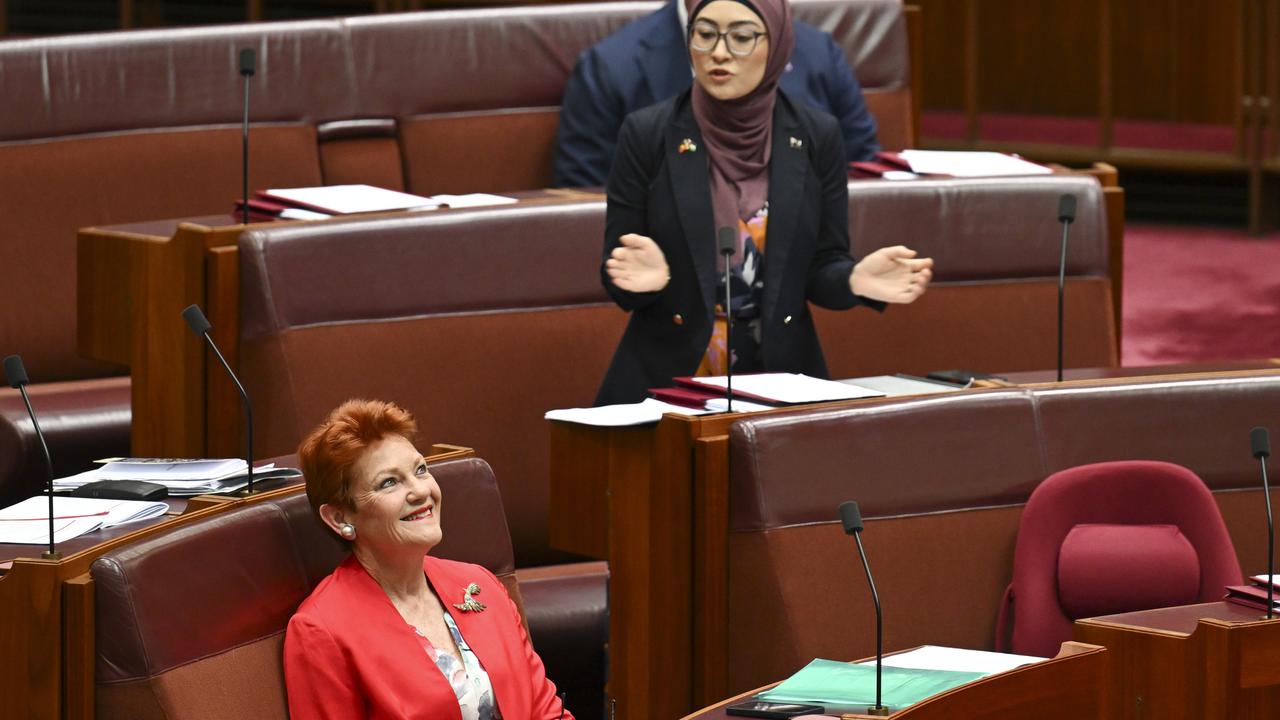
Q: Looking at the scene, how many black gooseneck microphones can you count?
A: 7